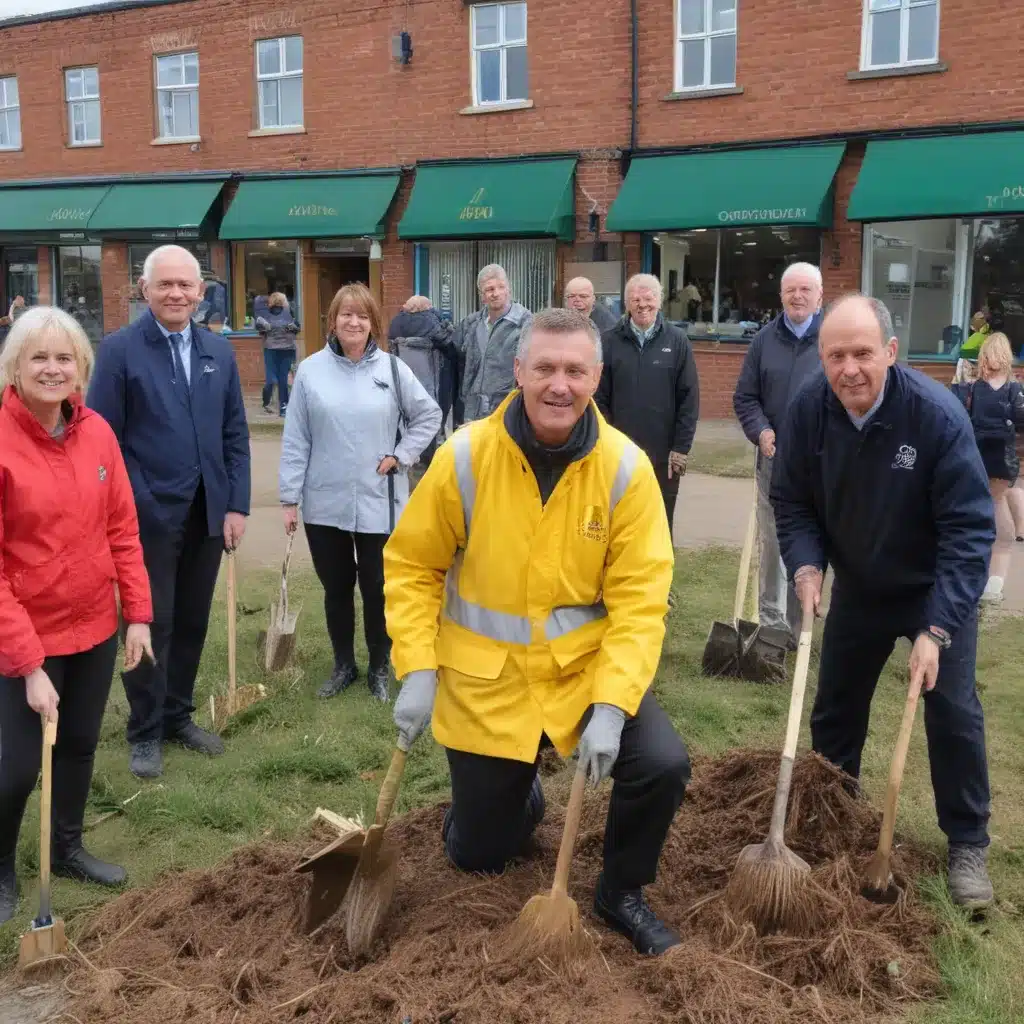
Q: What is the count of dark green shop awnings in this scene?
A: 6